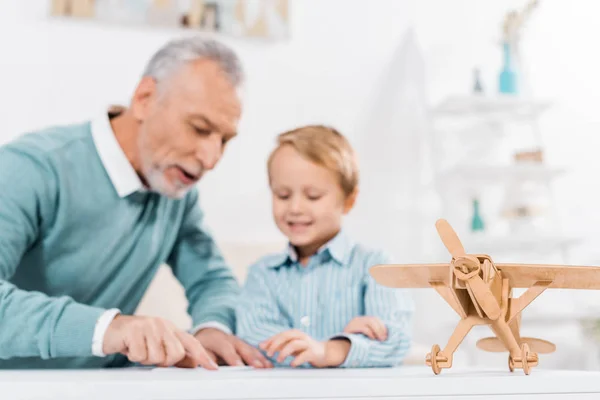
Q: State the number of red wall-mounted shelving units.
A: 0